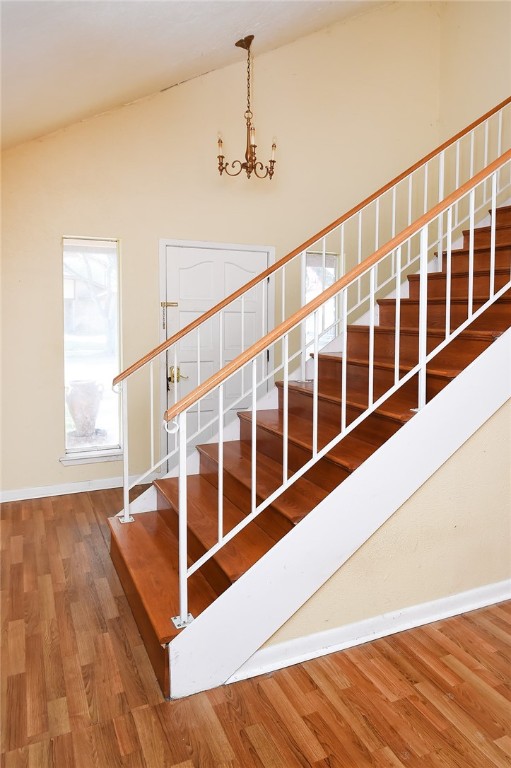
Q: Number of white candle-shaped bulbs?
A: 3